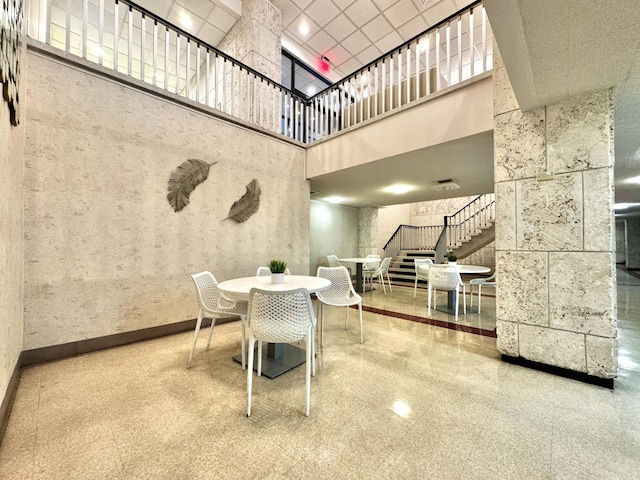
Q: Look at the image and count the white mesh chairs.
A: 10